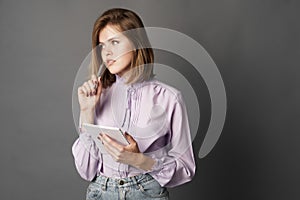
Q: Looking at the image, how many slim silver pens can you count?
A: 1